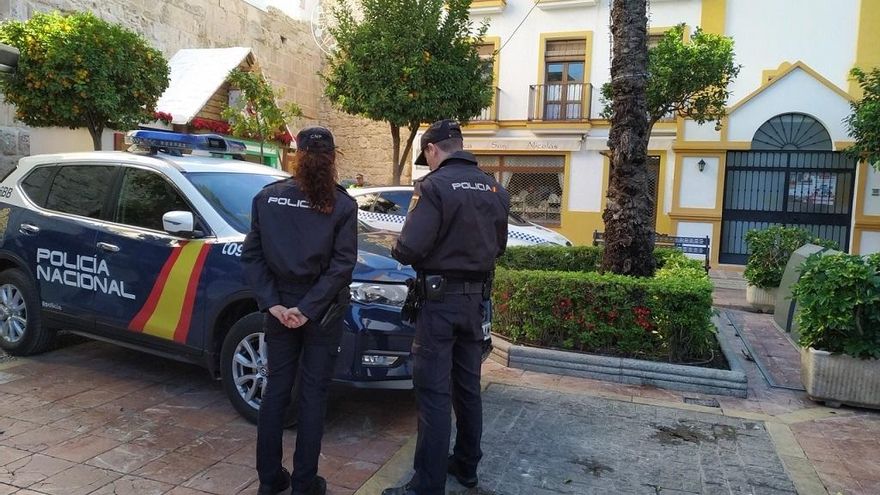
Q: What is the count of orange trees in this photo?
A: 2